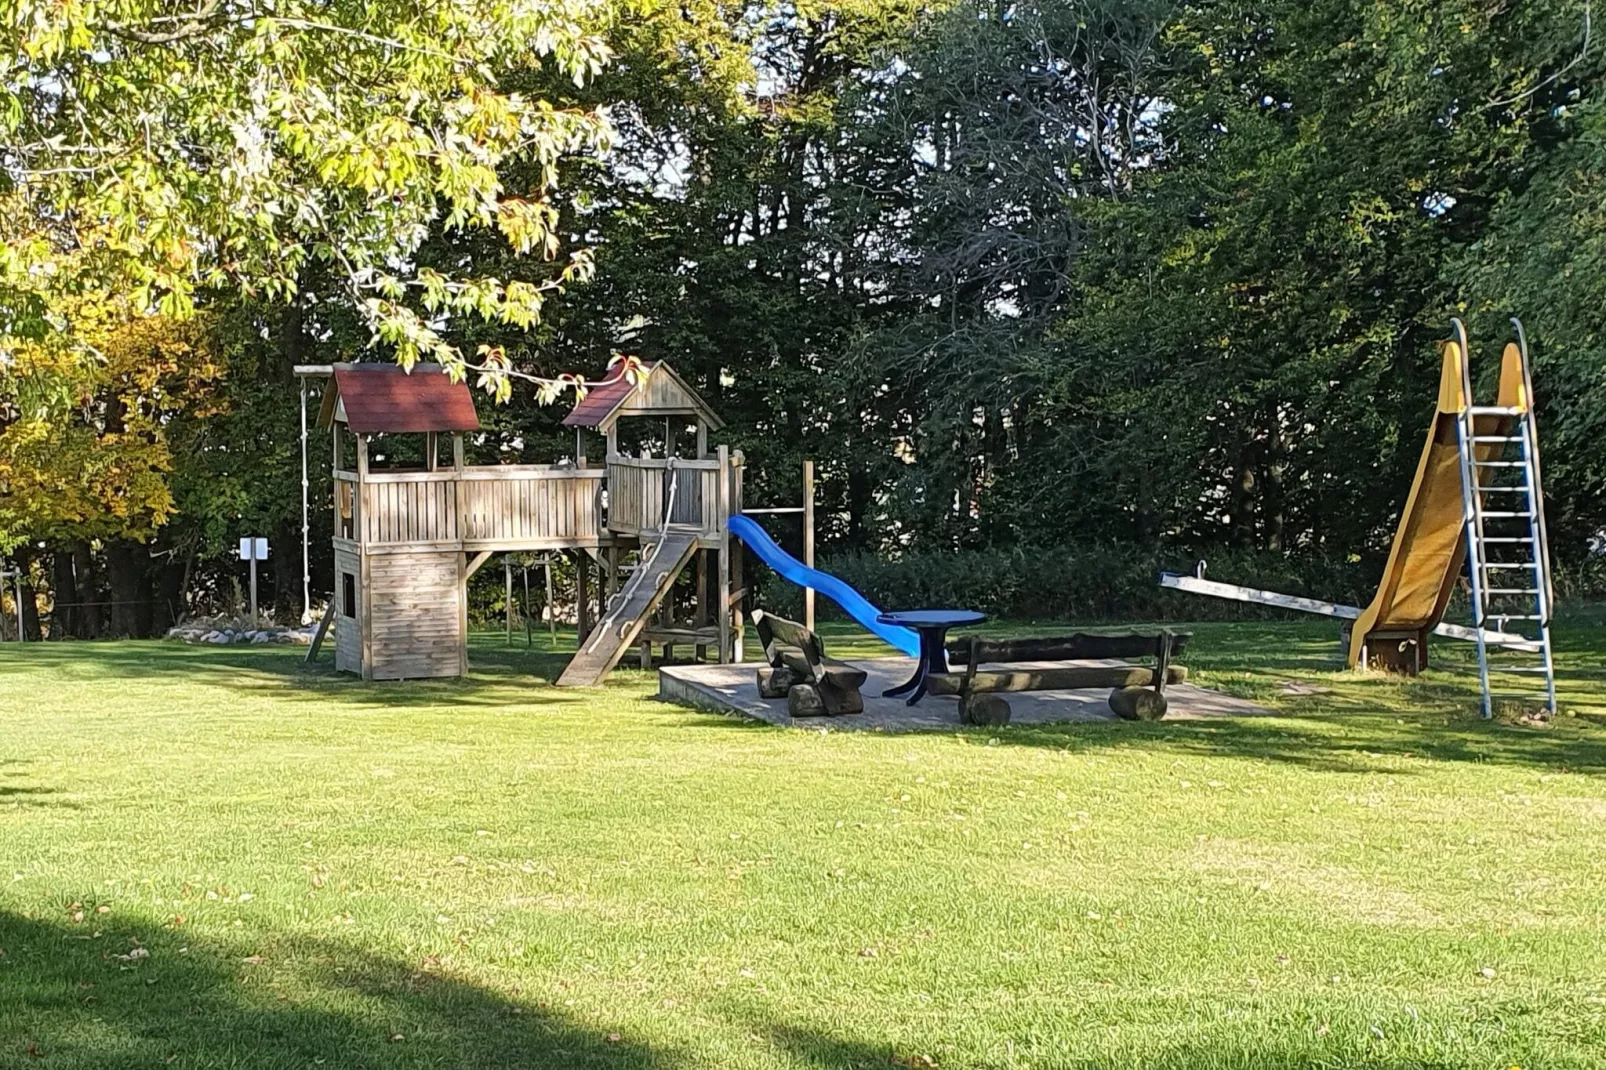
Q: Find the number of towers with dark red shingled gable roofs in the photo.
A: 2